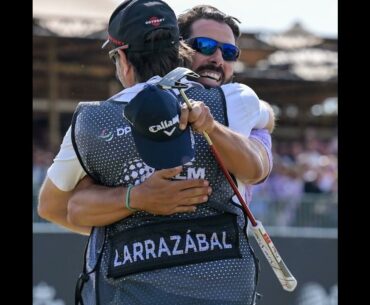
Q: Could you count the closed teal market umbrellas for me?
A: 0